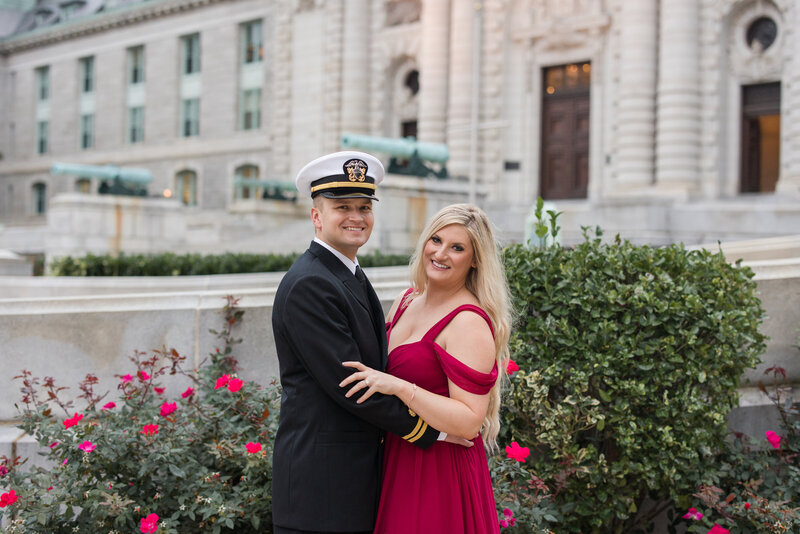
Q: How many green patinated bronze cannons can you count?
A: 3